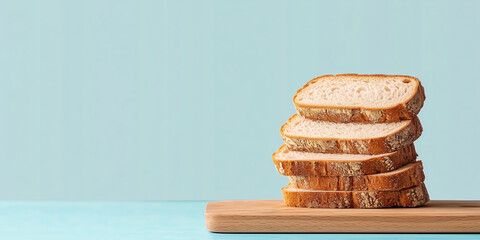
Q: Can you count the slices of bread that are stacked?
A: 5